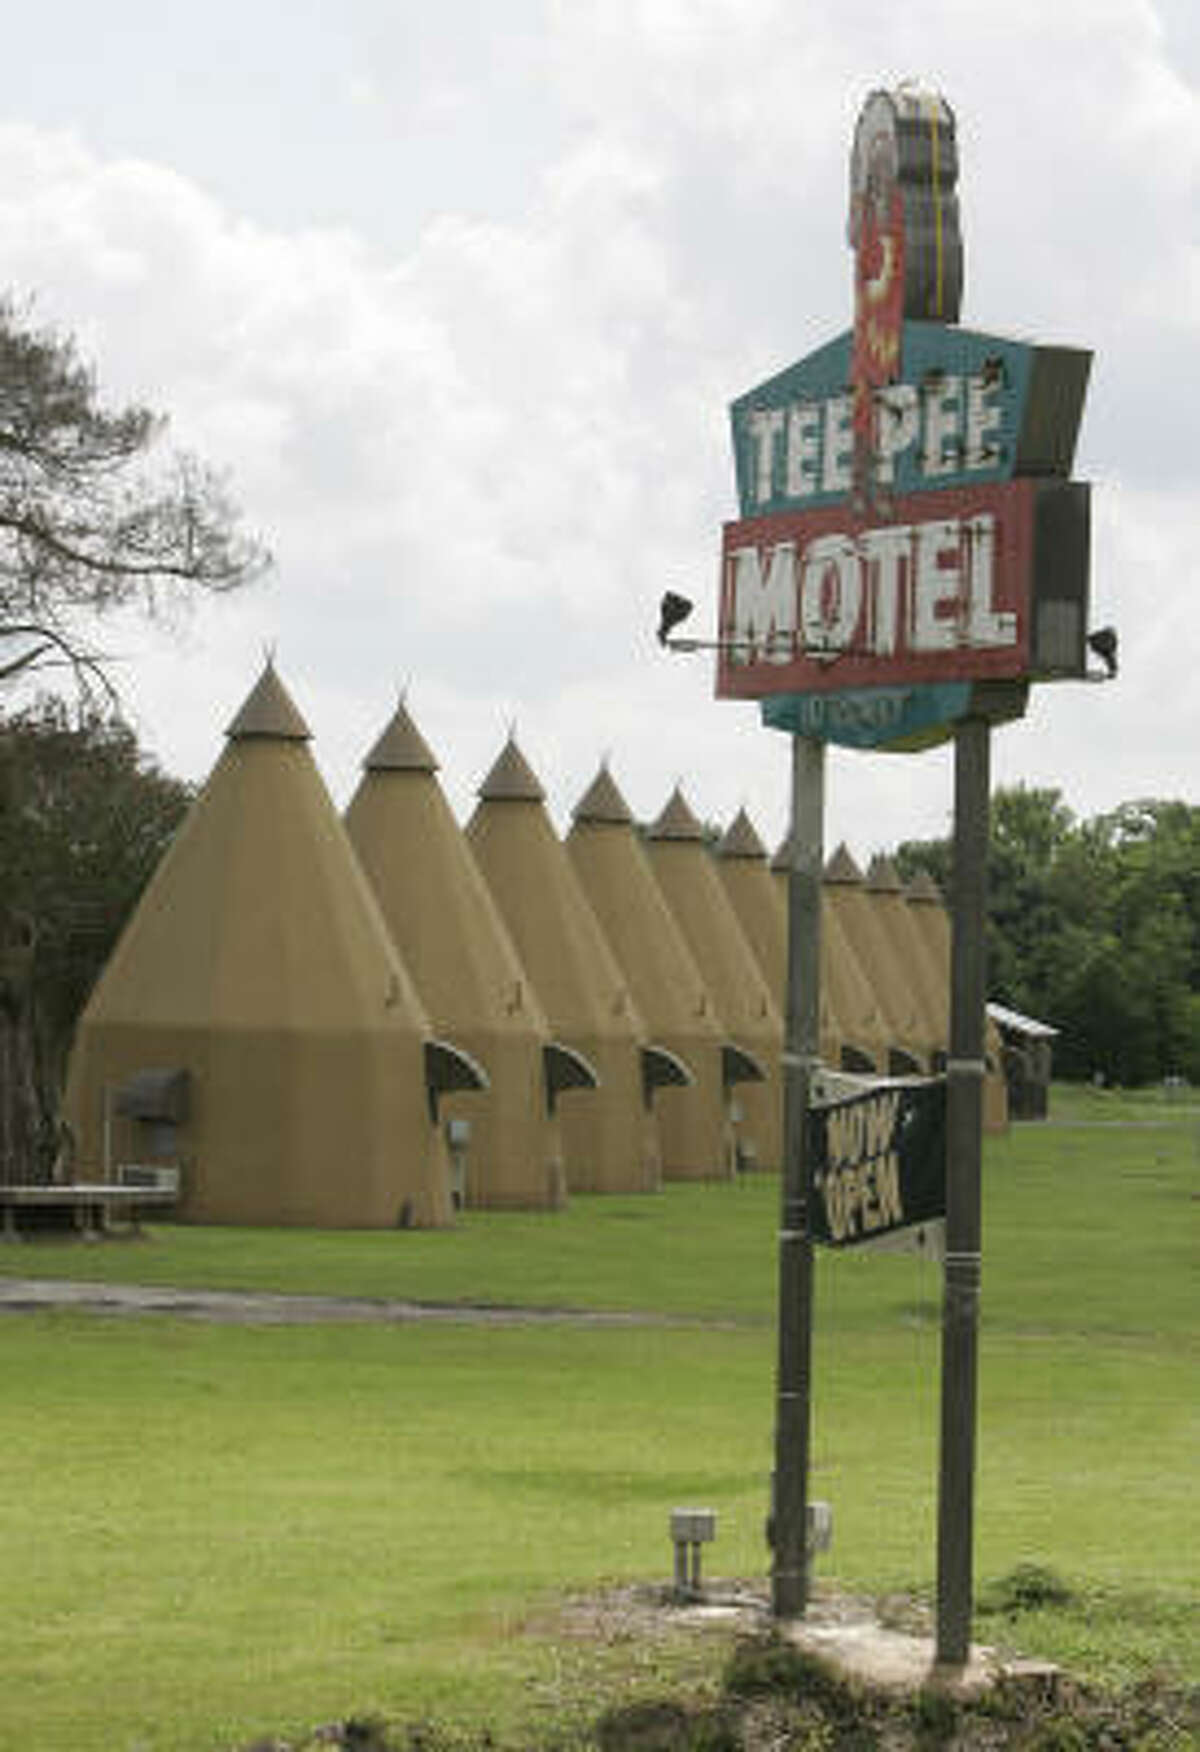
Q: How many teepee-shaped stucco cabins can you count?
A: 10